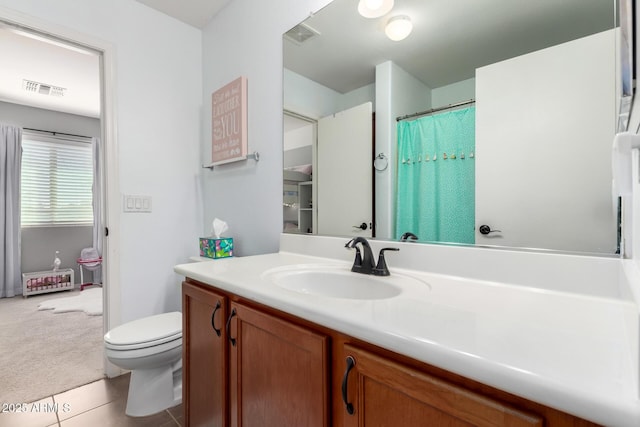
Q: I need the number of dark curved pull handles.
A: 3